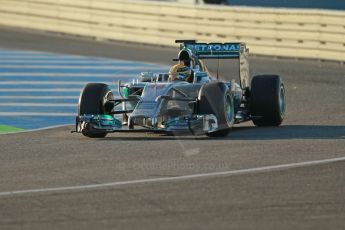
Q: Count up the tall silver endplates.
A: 1